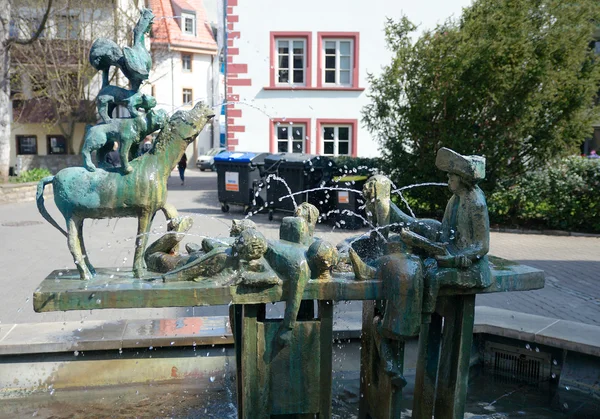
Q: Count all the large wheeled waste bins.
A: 3